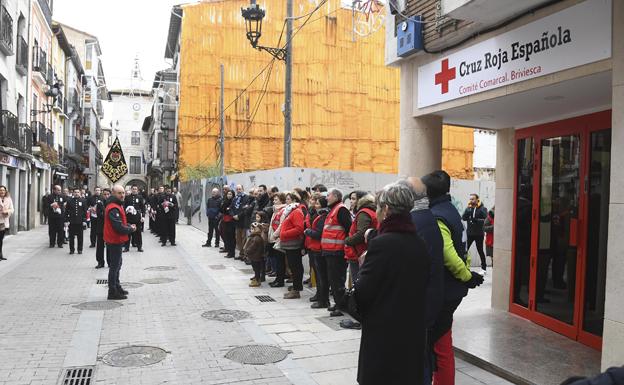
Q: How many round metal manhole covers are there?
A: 7